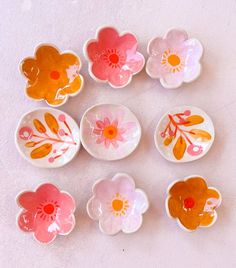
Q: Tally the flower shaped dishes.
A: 6